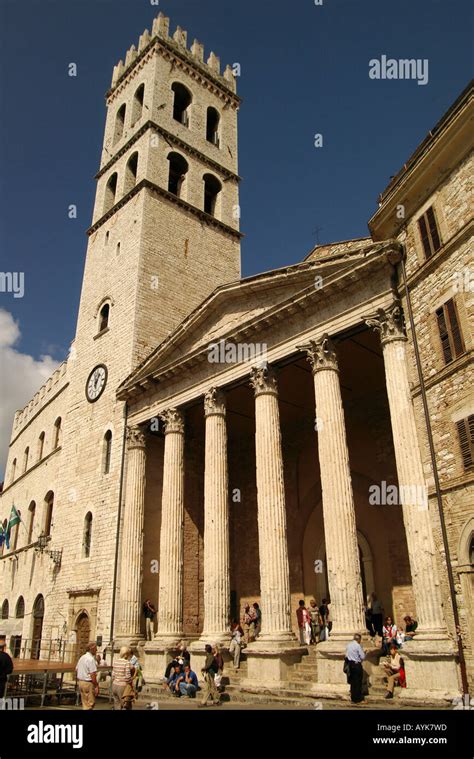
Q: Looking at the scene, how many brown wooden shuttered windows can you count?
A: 3